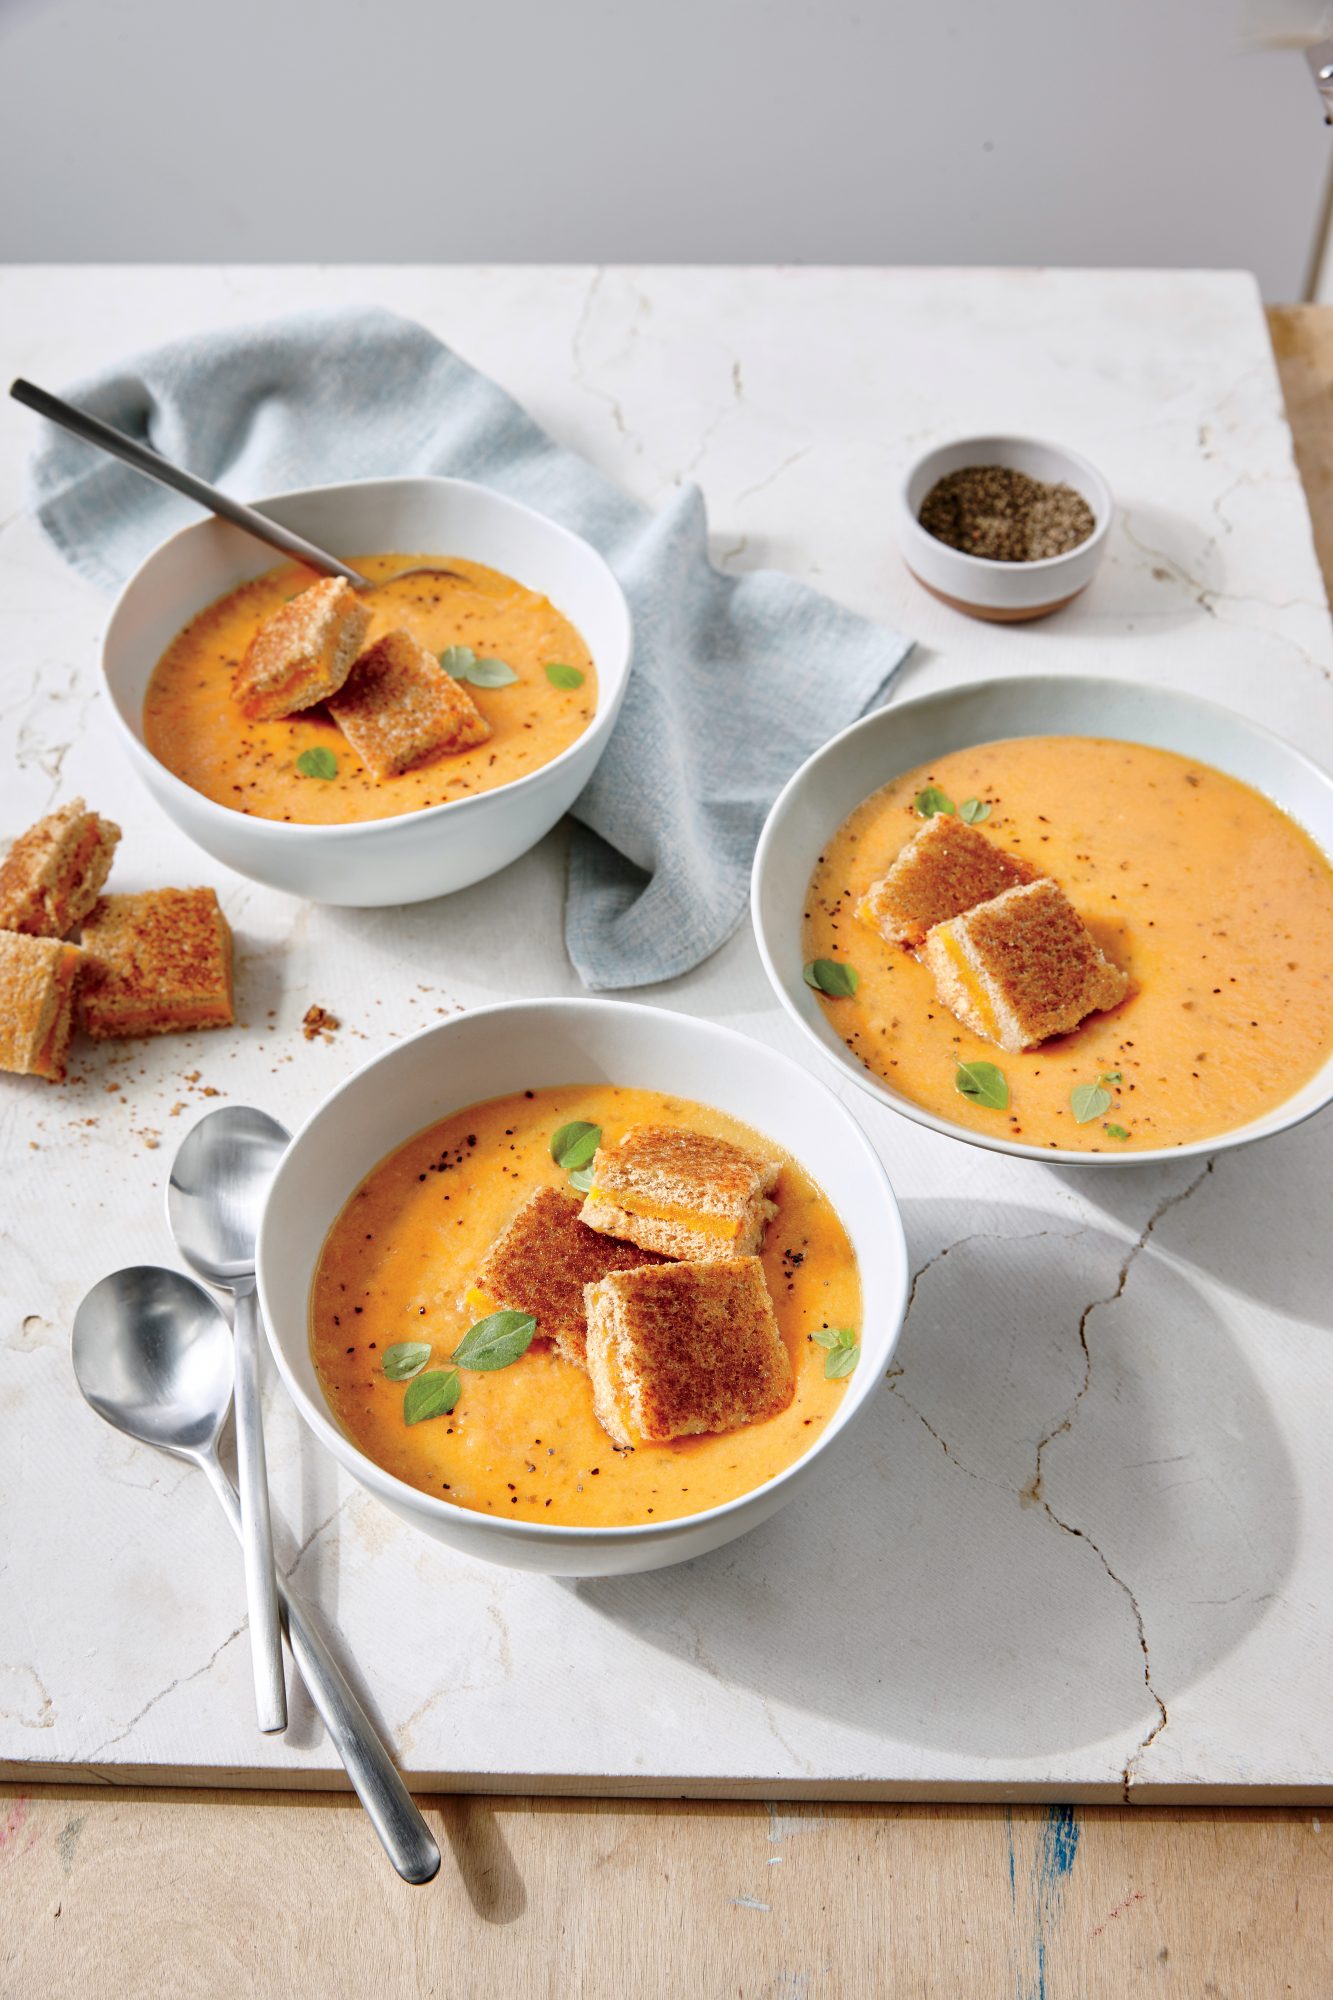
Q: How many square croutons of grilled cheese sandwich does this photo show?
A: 10